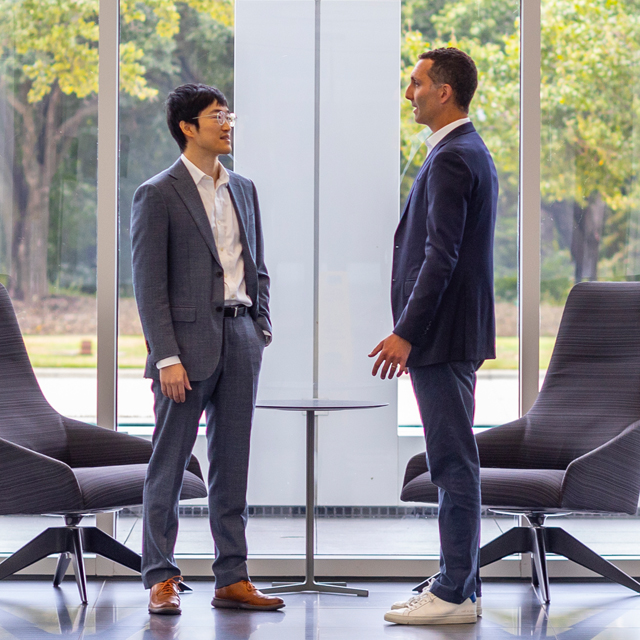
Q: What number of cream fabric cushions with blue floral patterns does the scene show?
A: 0